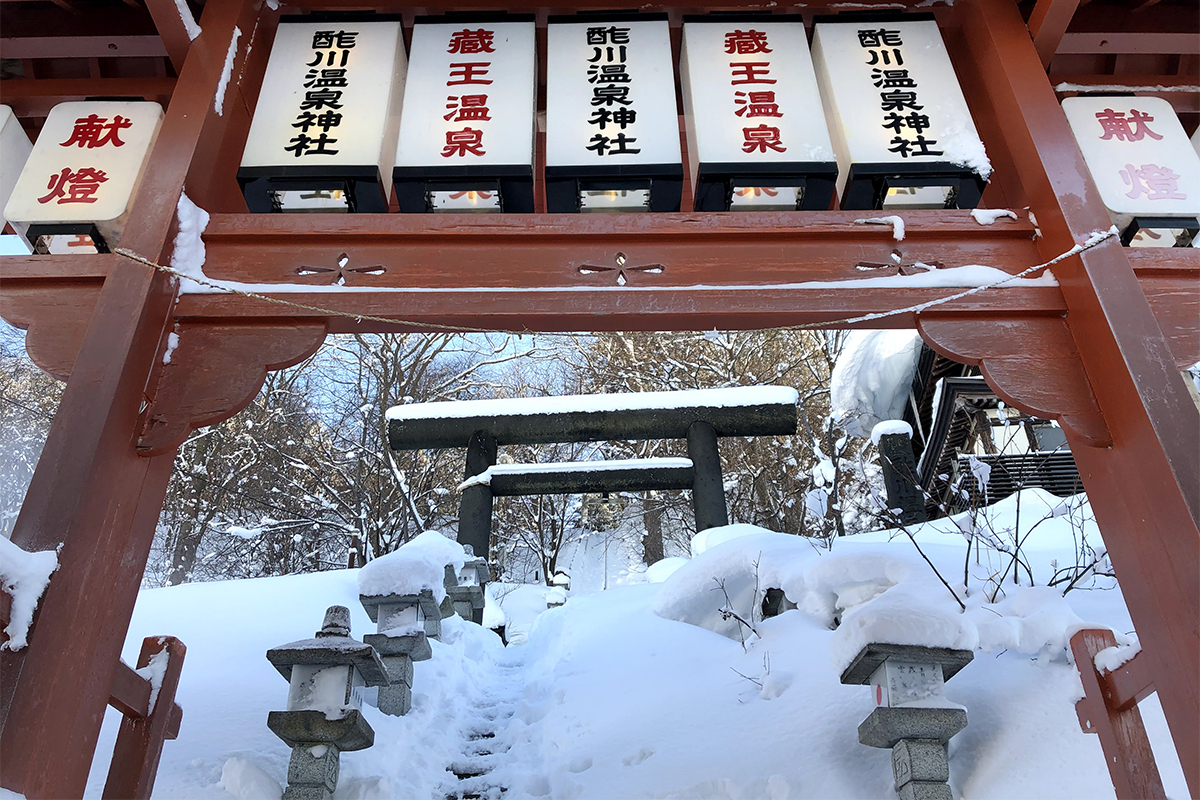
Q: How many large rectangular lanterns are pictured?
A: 5